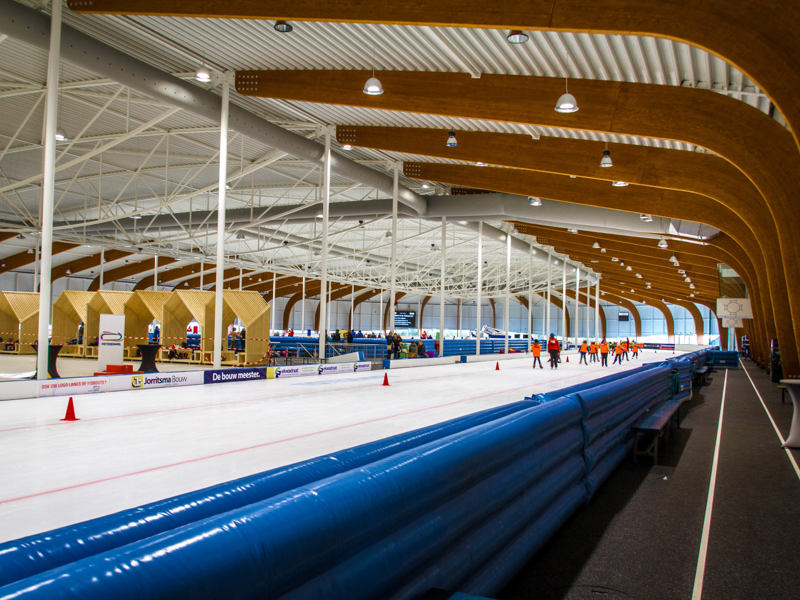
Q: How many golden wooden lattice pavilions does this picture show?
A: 6